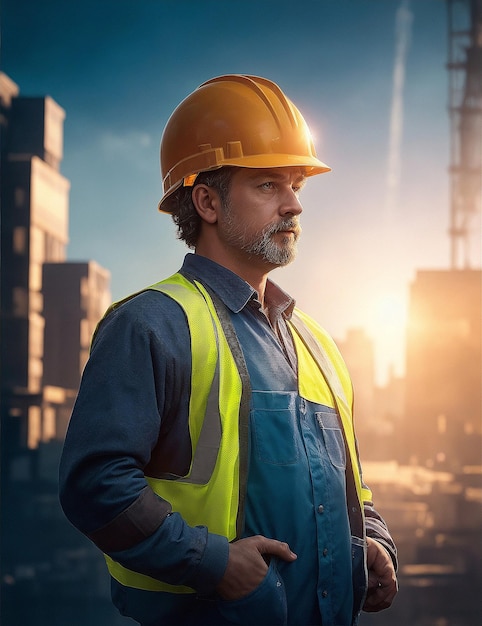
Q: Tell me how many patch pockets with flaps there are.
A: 2